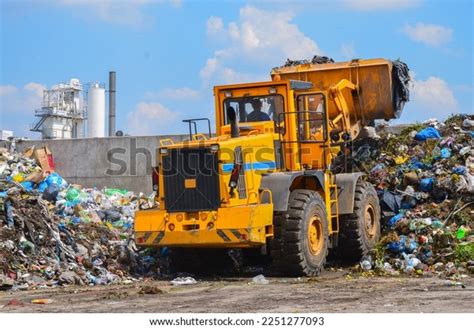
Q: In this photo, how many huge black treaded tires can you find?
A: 2